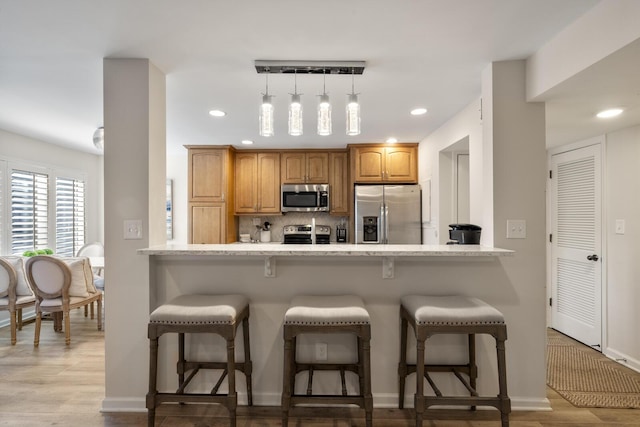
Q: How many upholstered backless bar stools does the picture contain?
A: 3